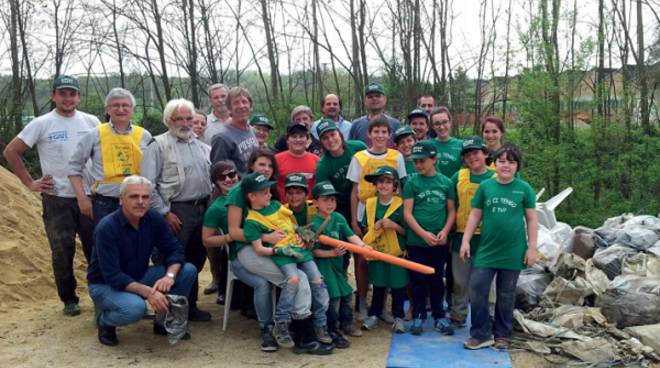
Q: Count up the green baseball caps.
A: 12